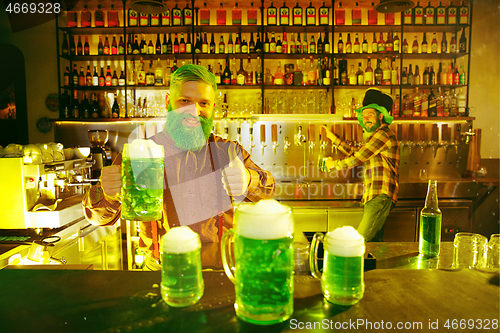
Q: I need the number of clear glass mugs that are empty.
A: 2